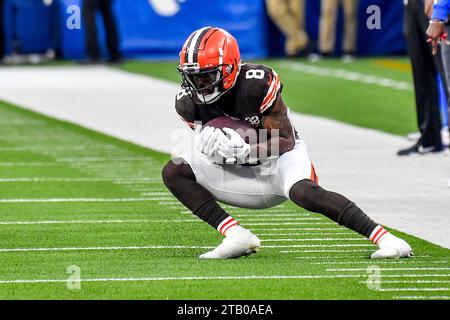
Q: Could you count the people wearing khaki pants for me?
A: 2